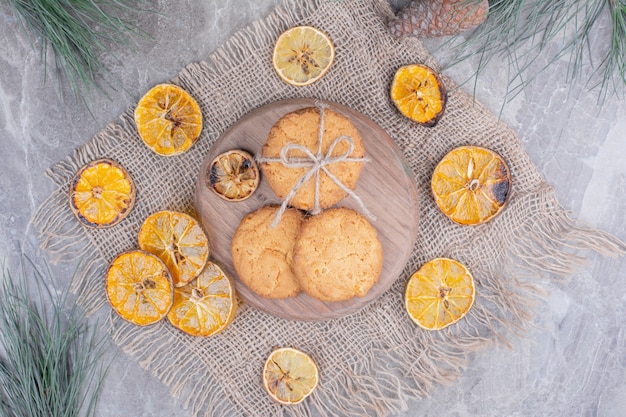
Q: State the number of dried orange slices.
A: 11